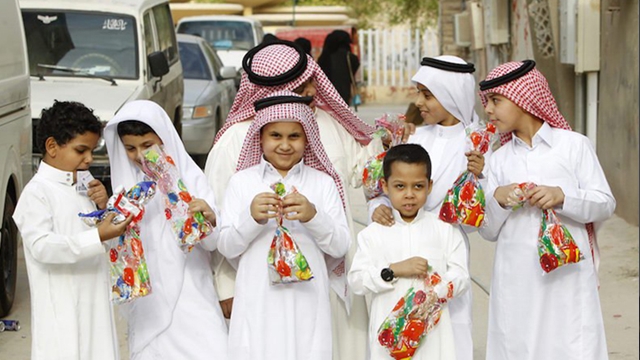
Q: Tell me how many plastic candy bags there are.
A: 7